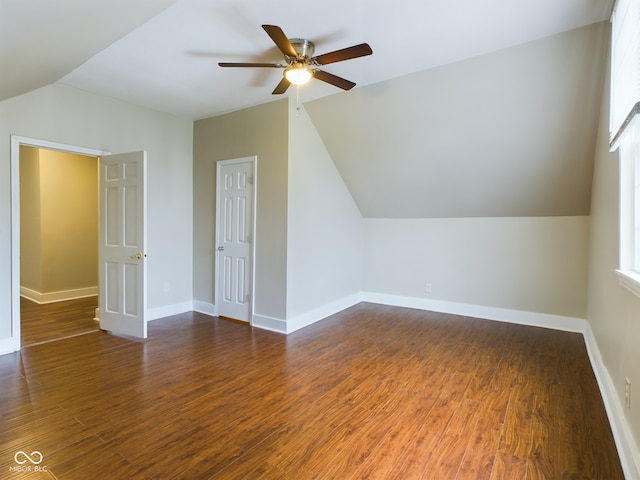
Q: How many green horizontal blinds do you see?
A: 0